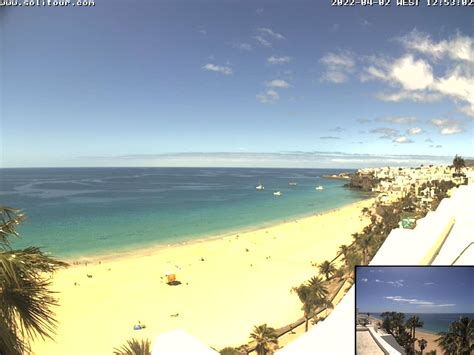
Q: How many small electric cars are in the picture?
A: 0